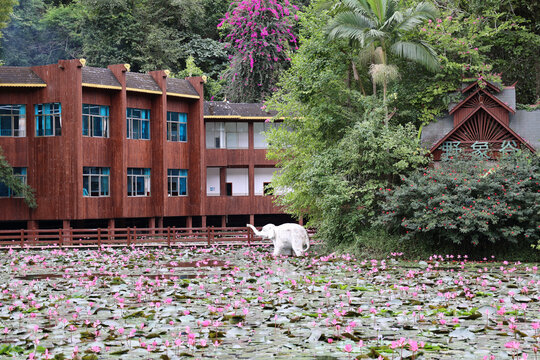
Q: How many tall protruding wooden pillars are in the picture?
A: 4